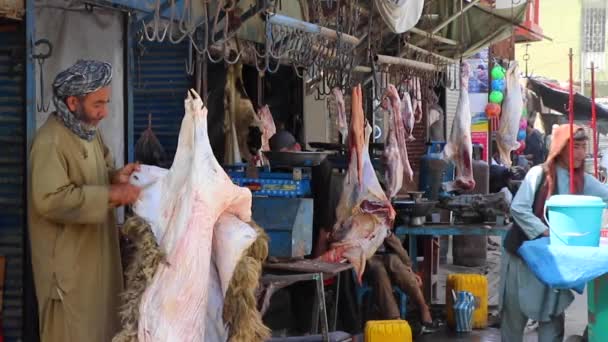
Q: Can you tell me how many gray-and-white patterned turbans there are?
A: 1